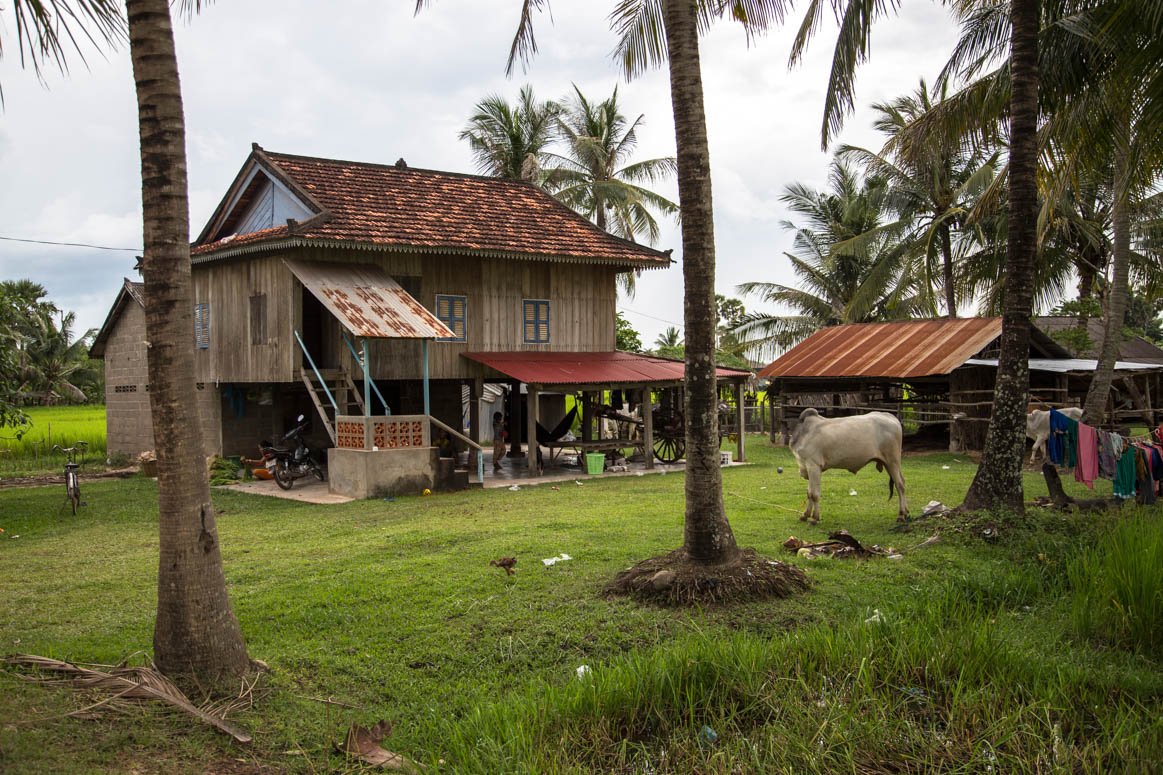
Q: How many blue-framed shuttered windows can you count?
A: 3